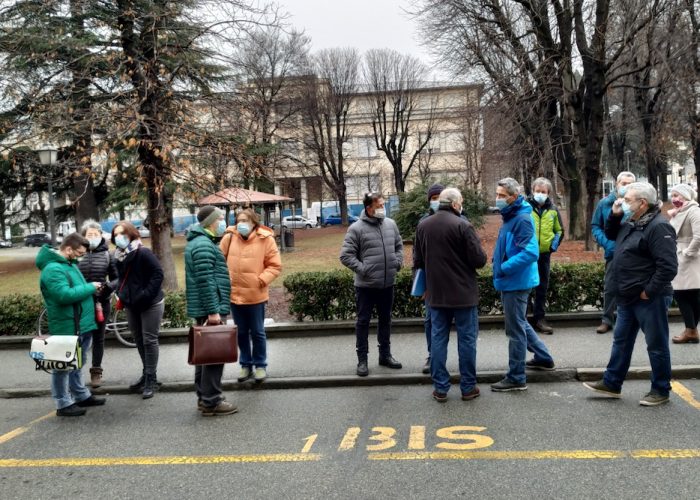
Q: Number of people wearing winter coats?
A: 13